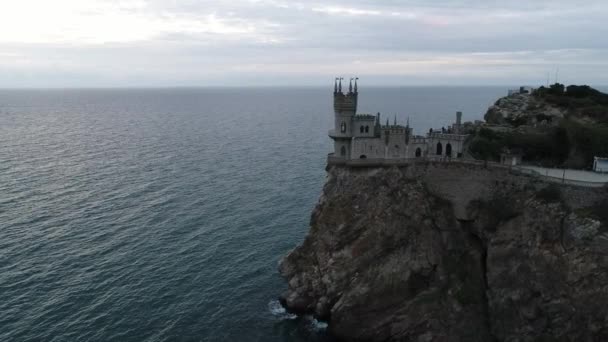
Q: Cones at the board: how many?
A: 0